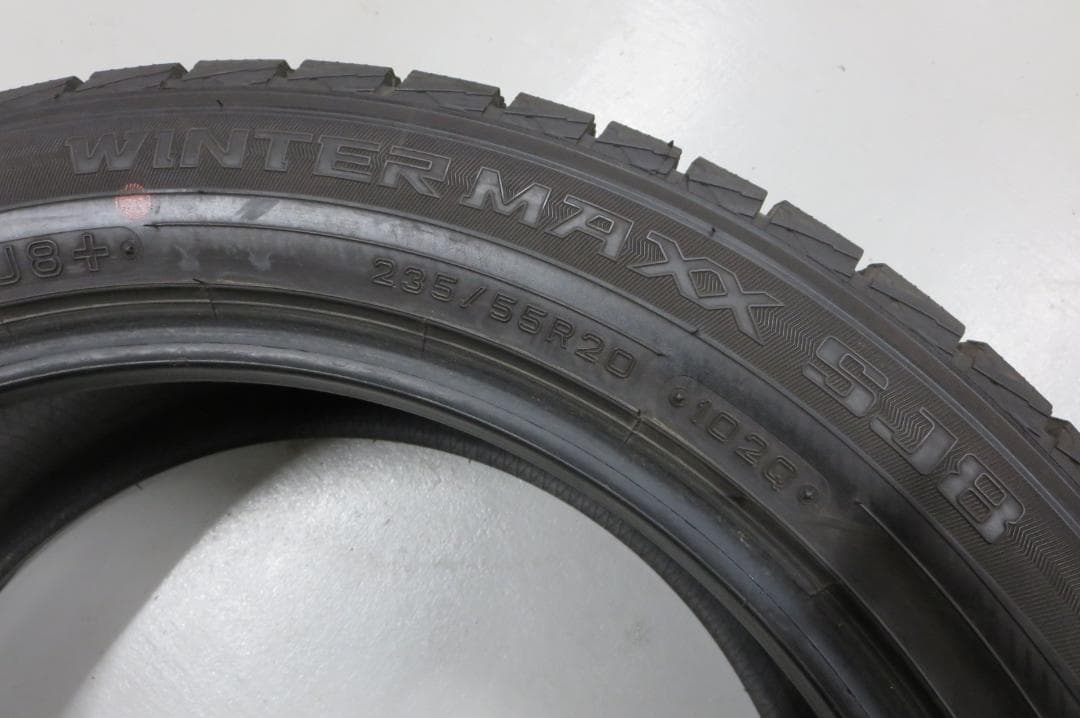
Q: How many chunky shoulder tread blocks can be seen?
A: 12